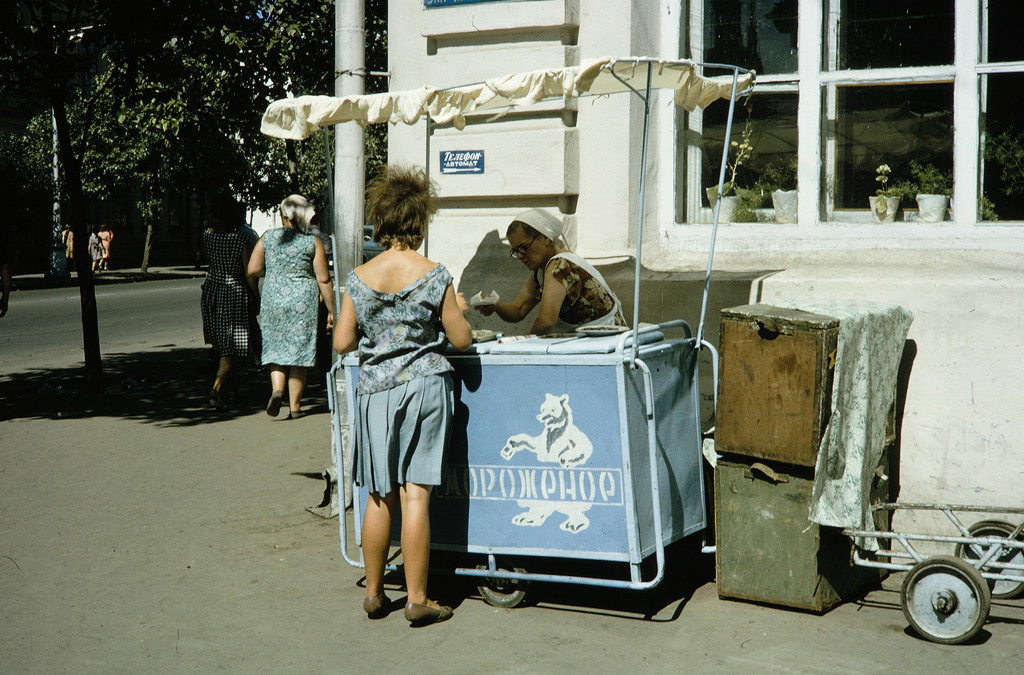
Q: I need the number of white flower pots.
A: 4